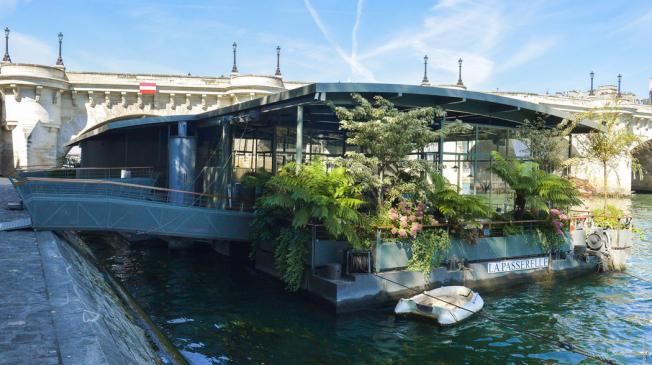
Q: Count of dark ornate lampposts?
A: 8